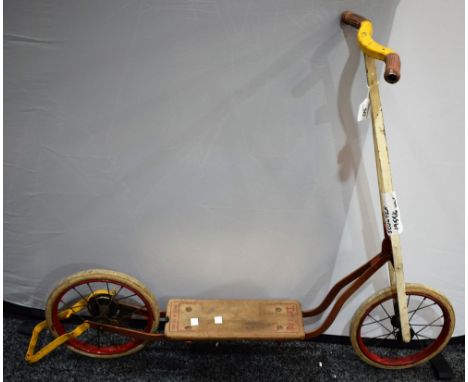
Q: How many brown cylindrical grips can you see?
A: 2